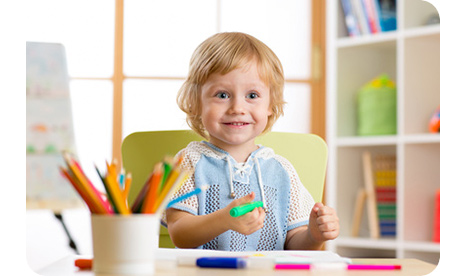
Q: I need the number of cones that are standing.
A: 0